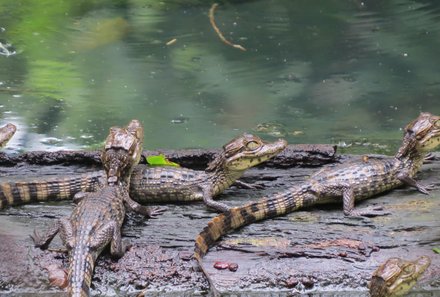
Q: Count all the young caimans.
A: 5